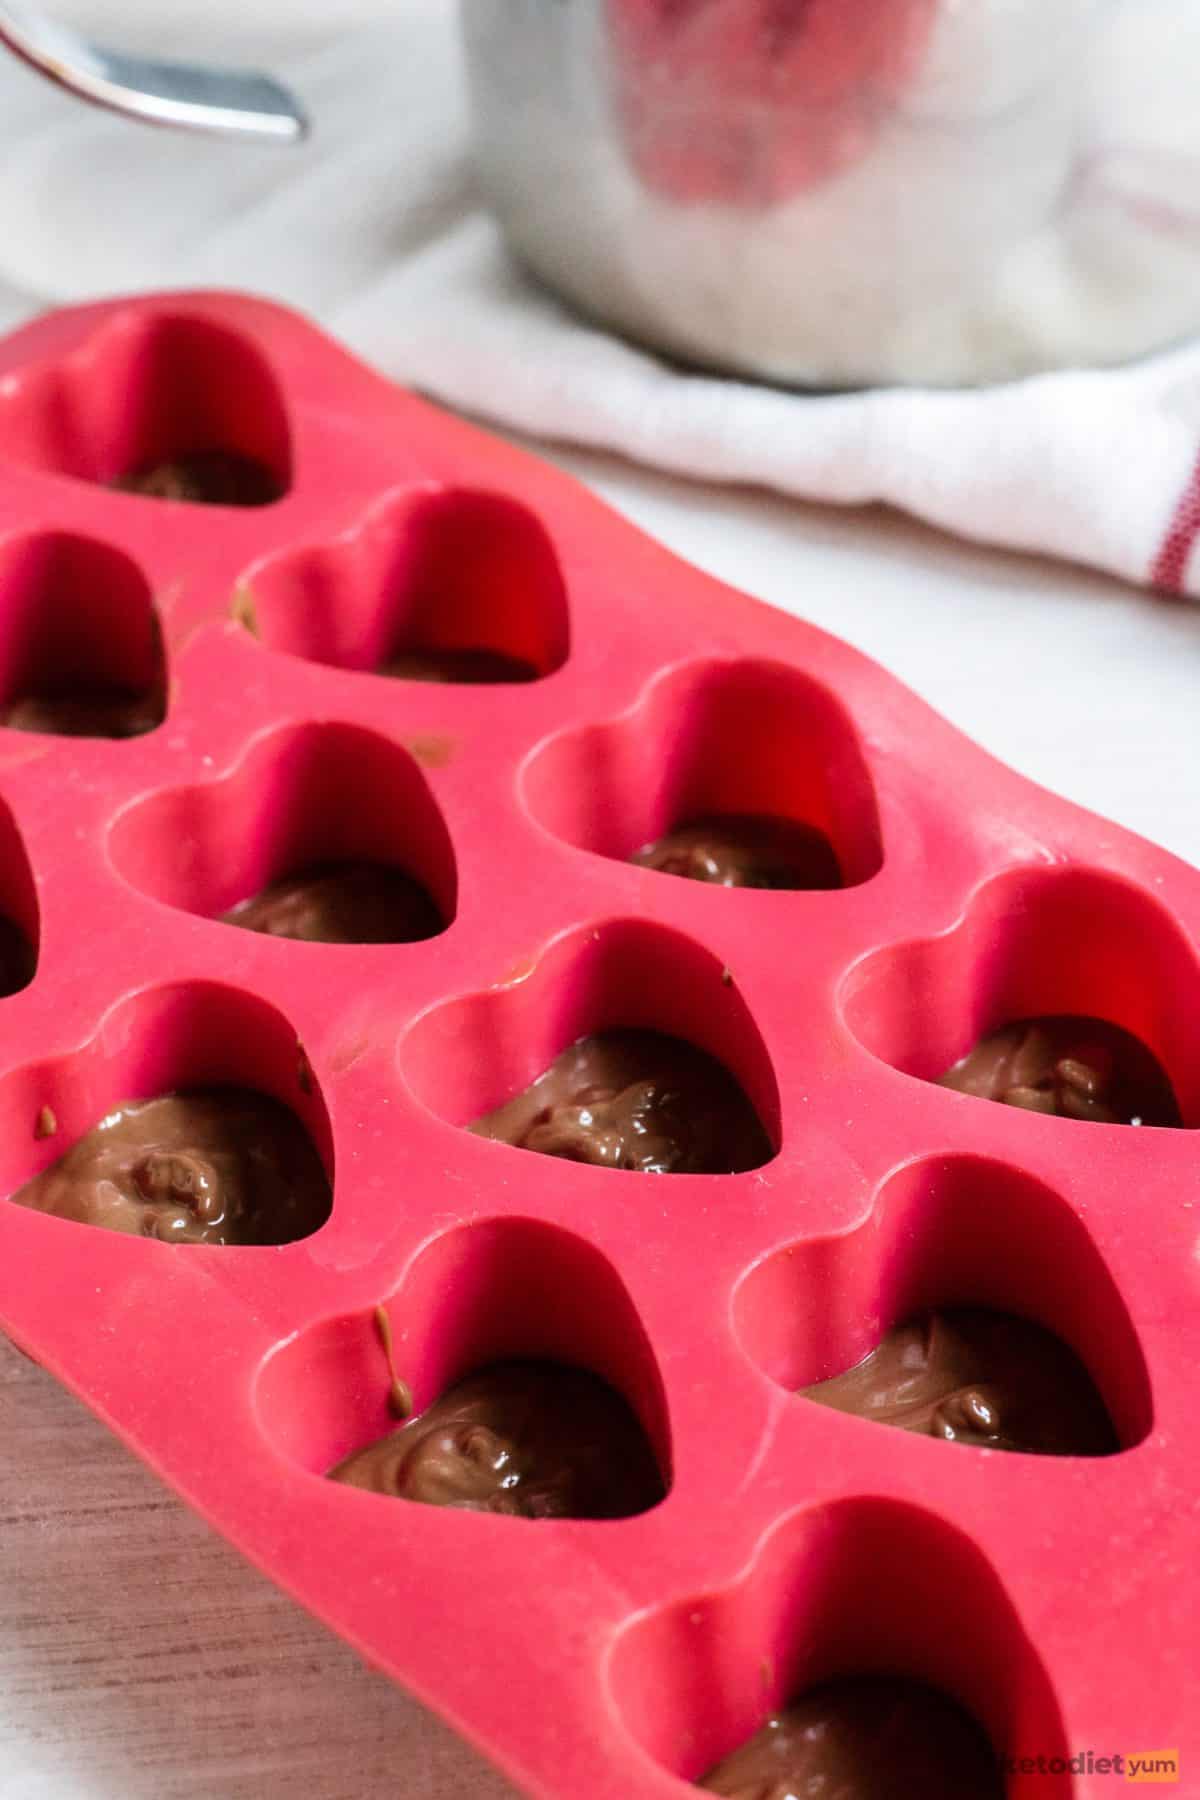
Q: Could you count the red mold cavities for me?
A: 12